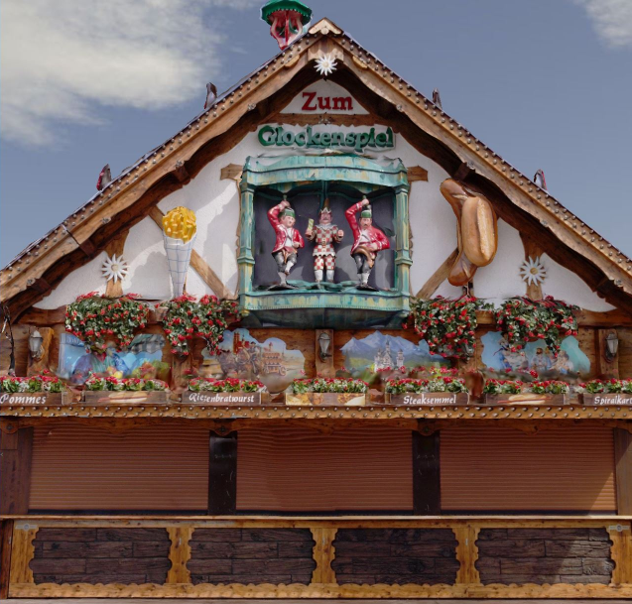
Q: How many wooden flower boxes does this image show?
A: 7